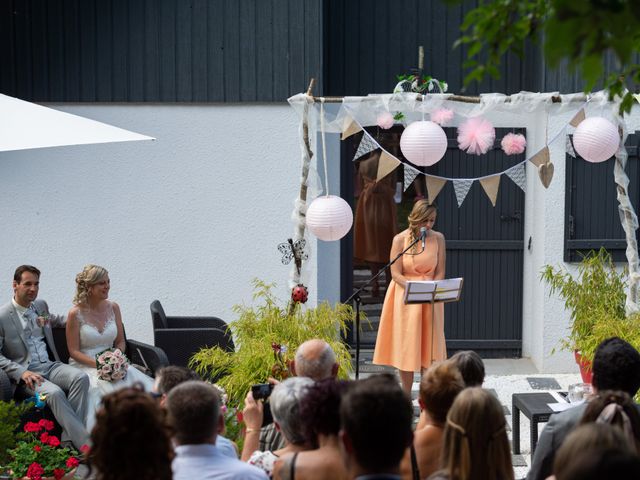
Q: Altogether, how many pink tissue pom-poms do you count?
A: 4